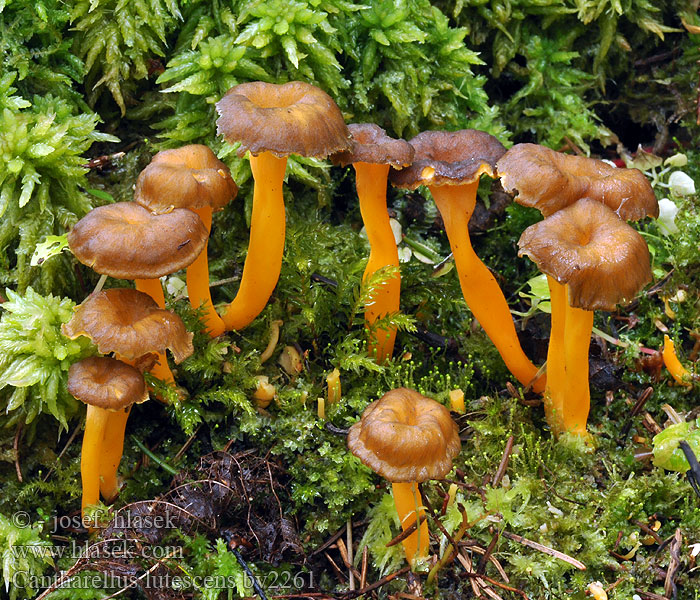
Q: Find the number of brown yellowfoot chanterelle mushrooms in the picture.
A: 10